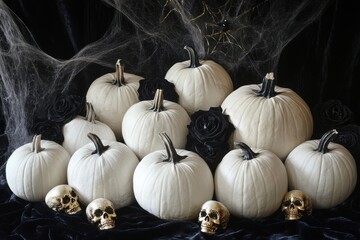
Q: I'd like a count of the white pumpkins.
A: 10